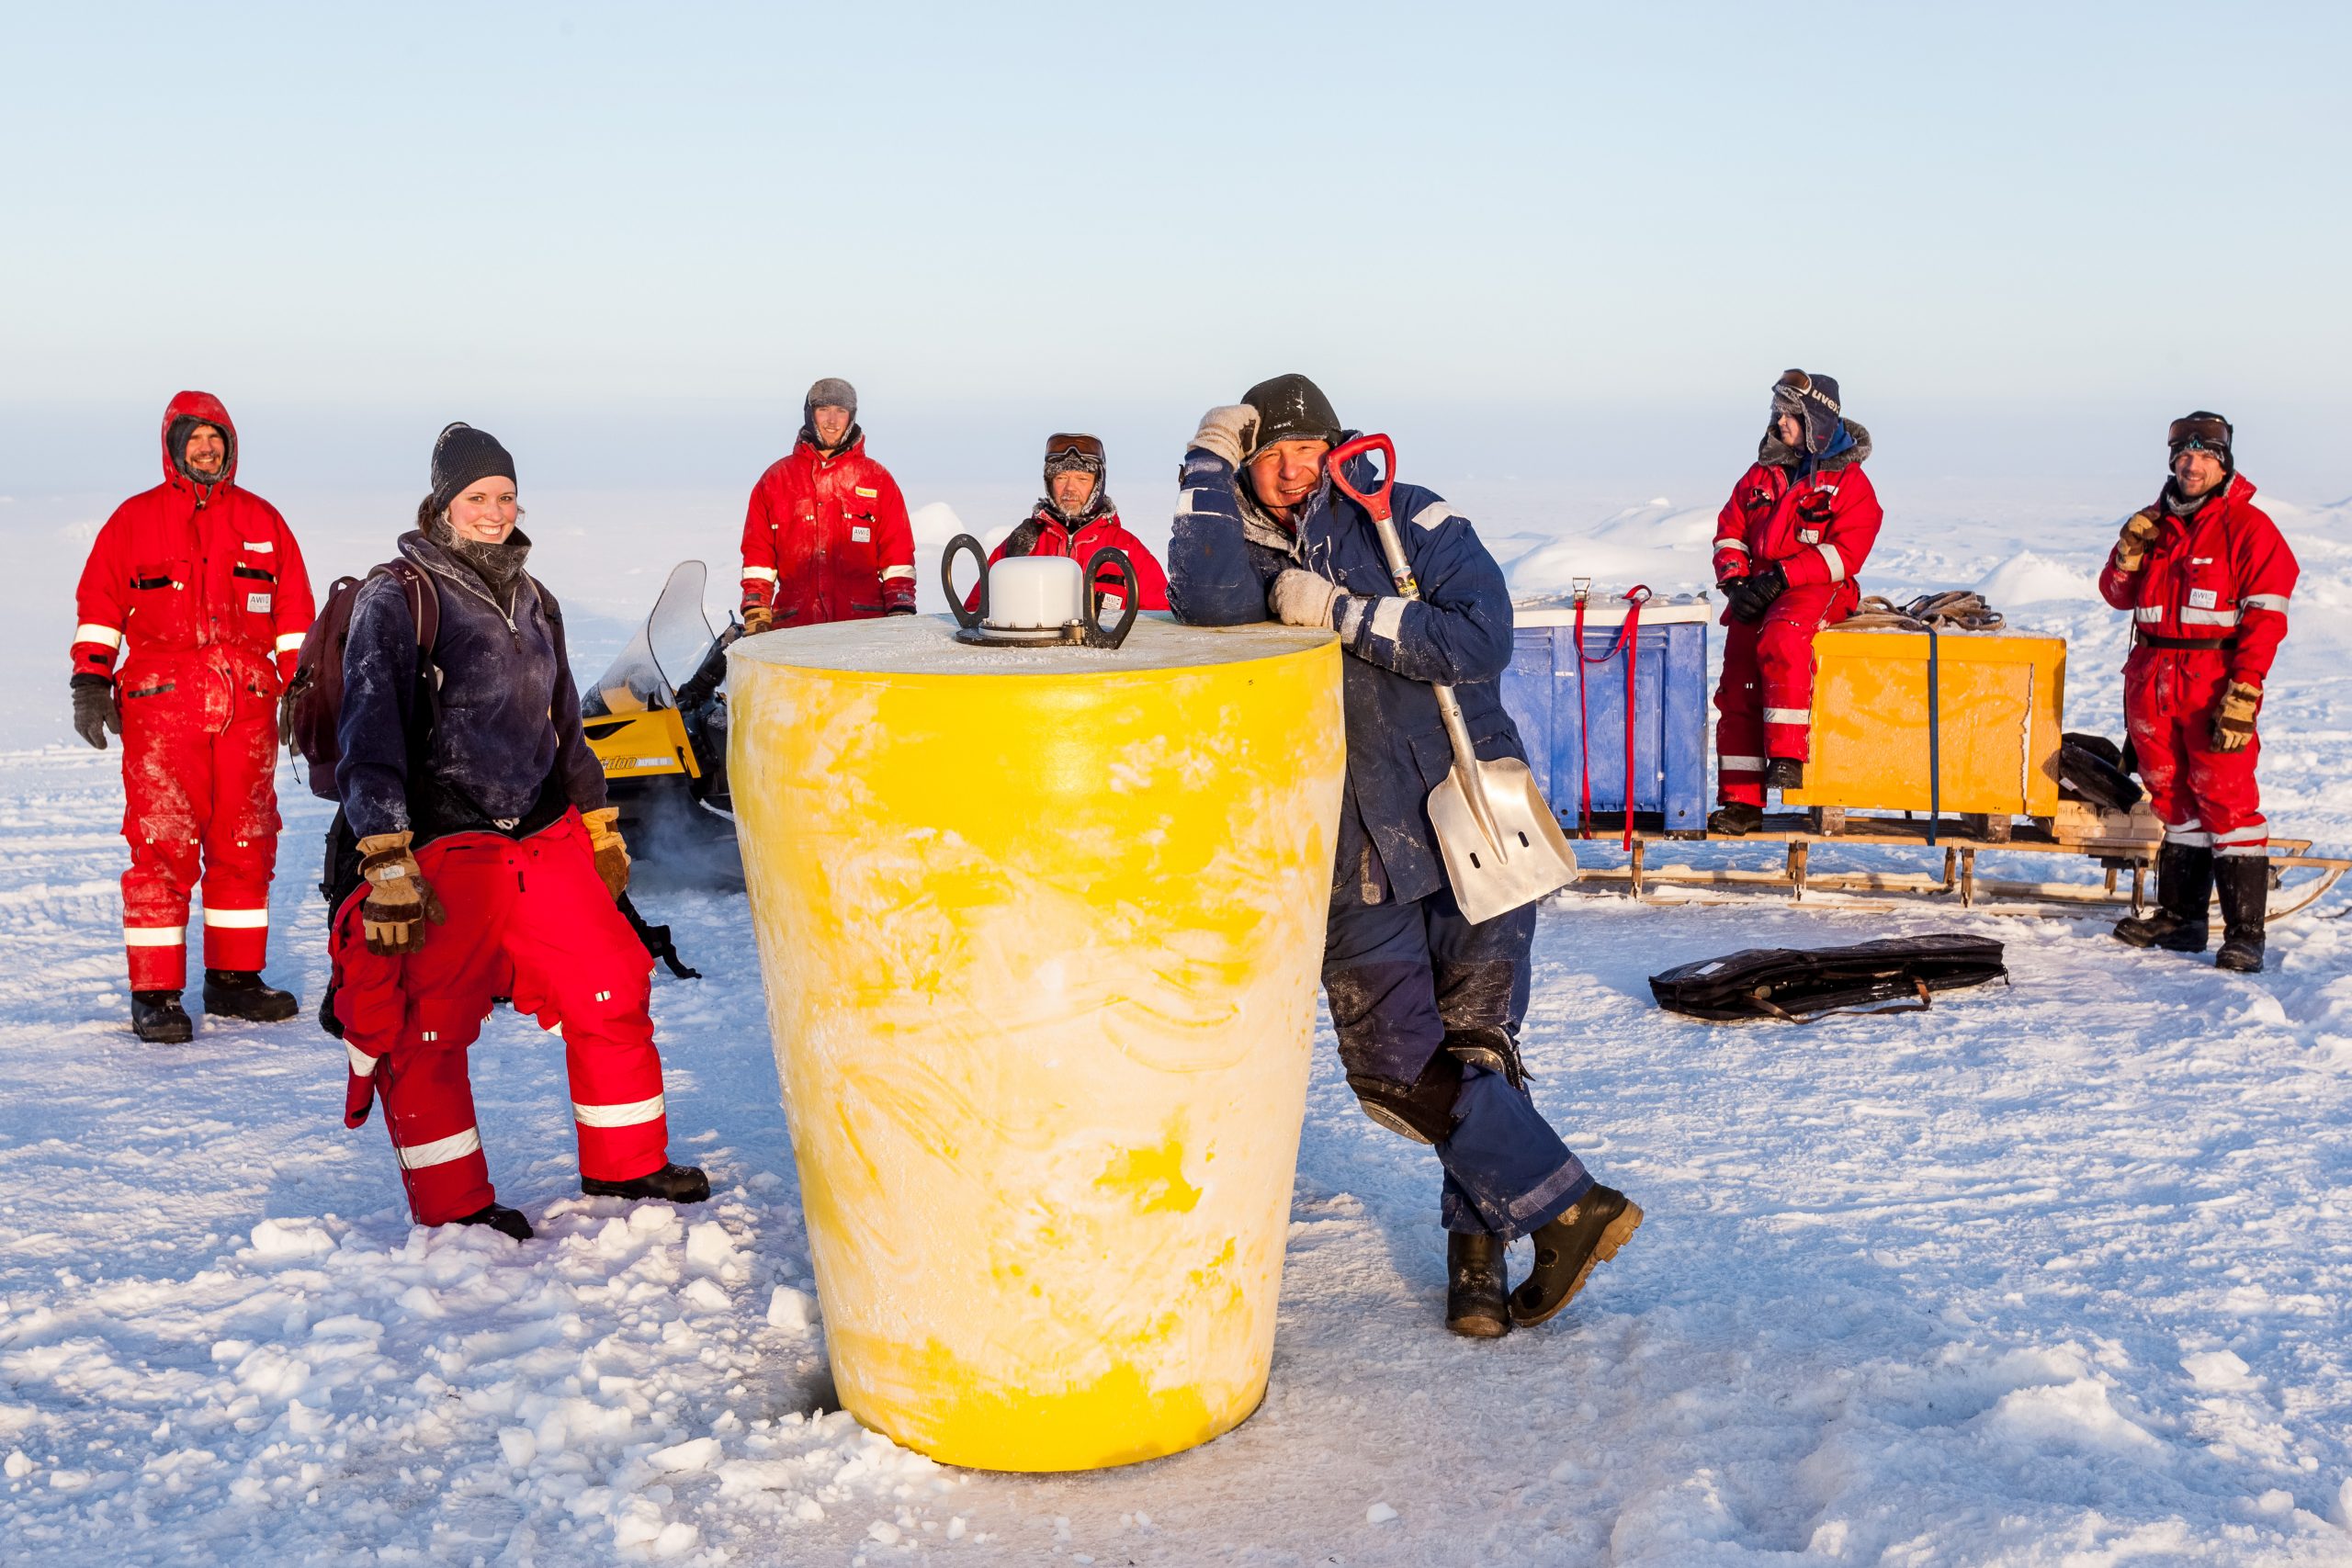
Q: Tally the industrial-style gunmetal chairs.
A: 0